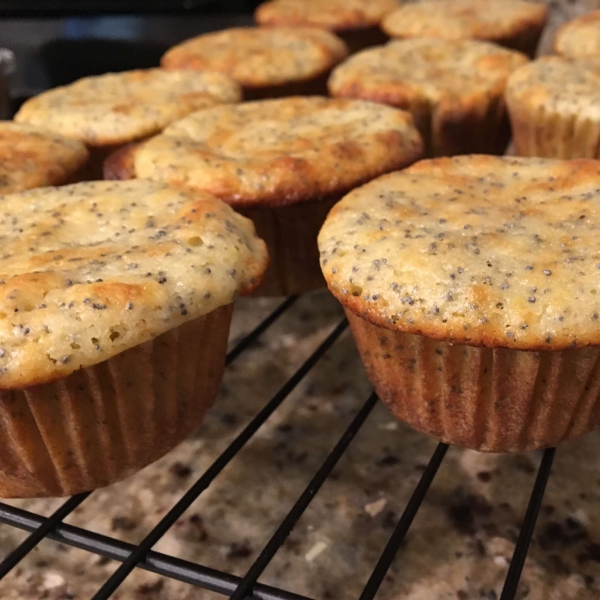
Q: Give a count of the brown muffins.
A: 11